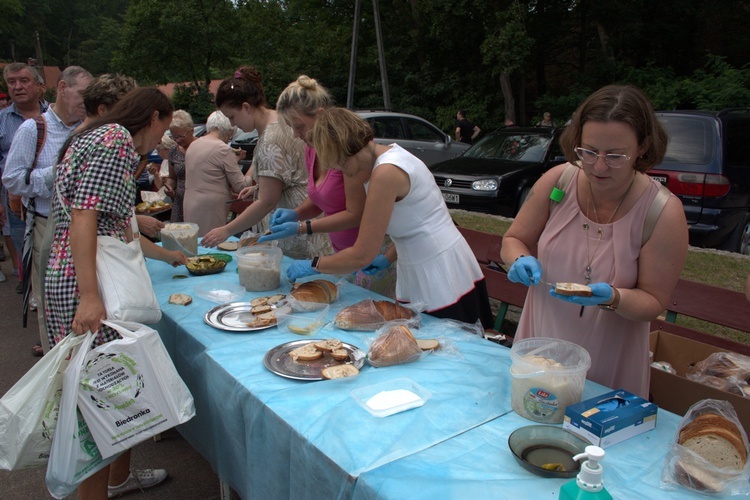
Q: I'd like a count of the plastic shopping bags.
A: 3